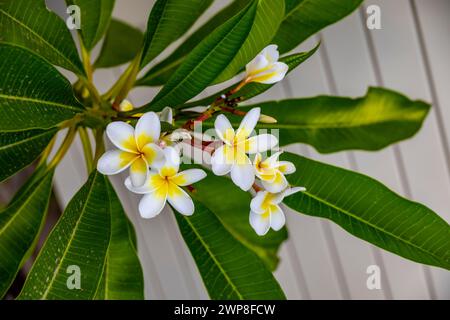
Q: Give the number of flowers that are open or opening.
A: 6